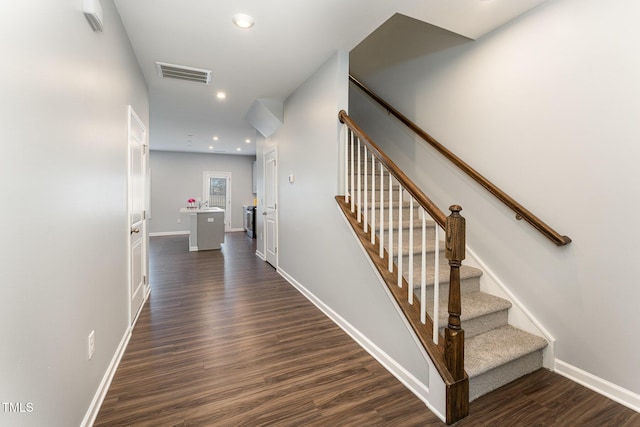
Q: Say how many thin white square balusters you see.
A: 11